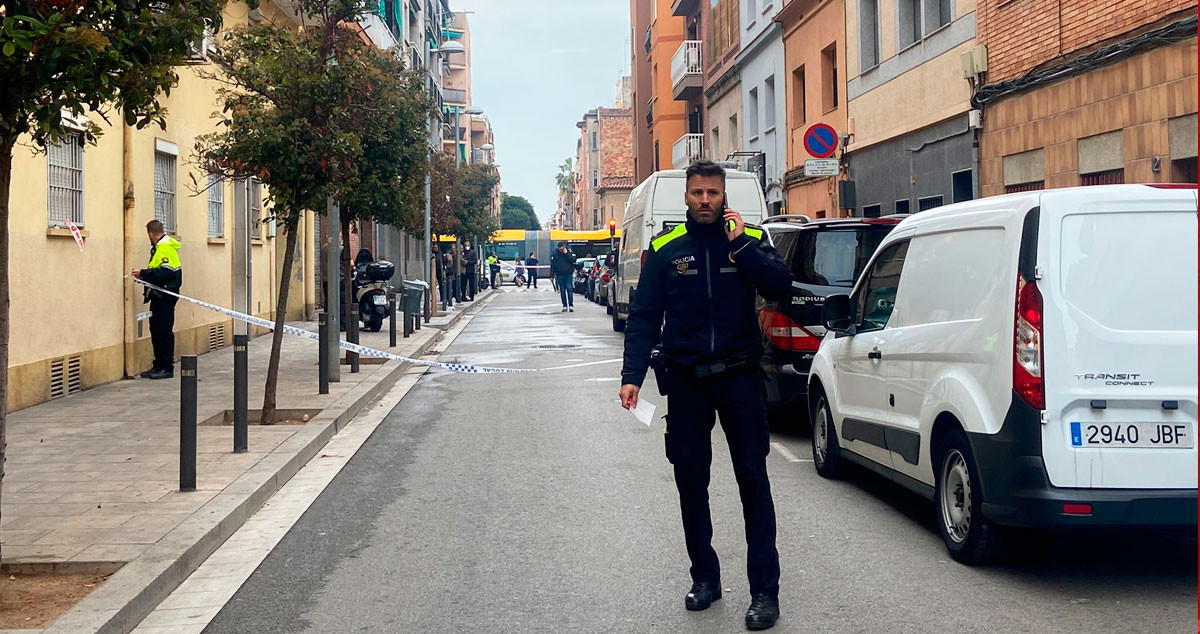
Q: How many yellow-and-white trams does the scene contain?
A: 1